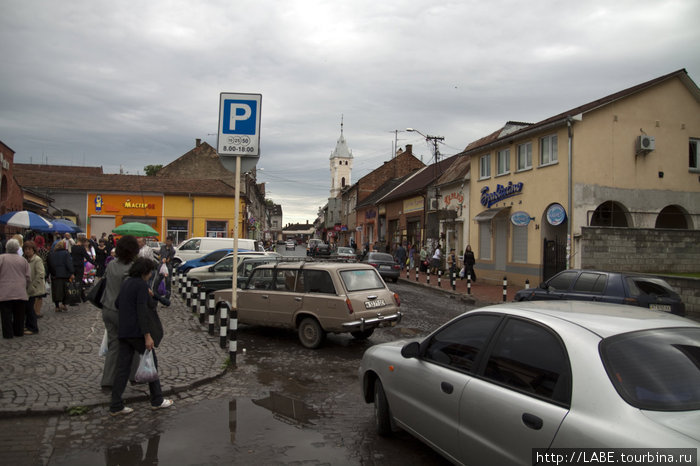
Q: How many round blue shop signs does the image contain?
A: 2